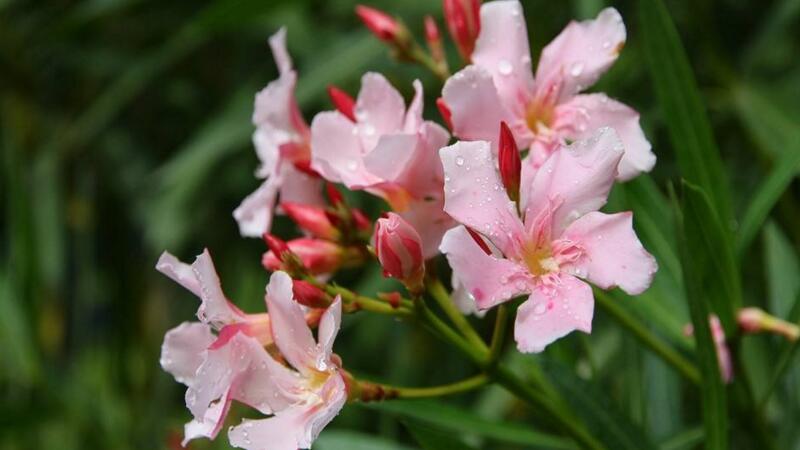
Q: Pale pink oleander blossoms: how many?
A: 6